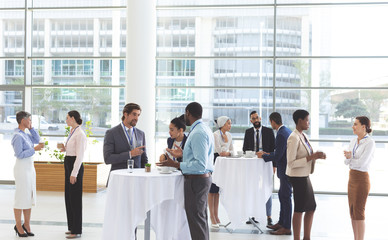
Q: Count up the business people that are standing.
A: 10